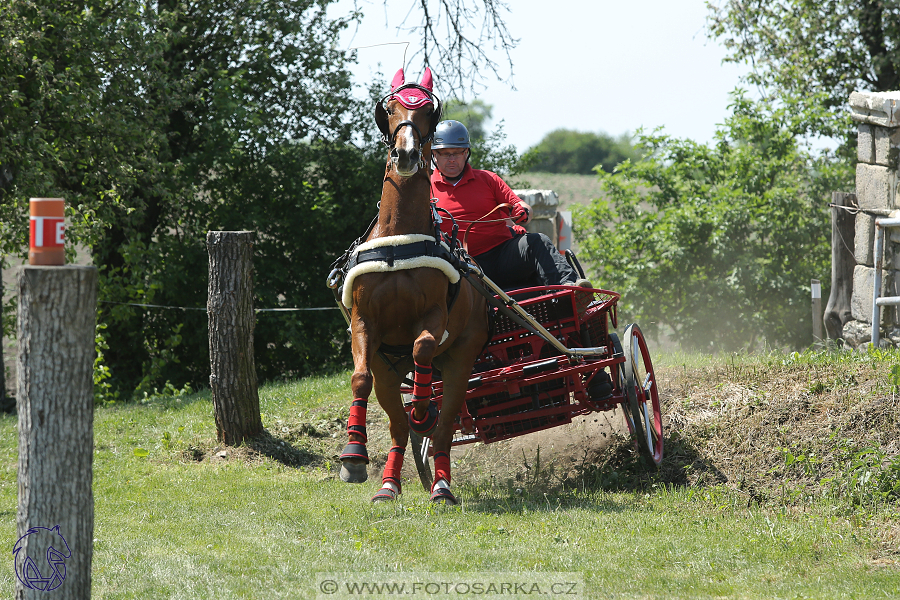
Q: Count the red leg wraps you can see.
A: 4